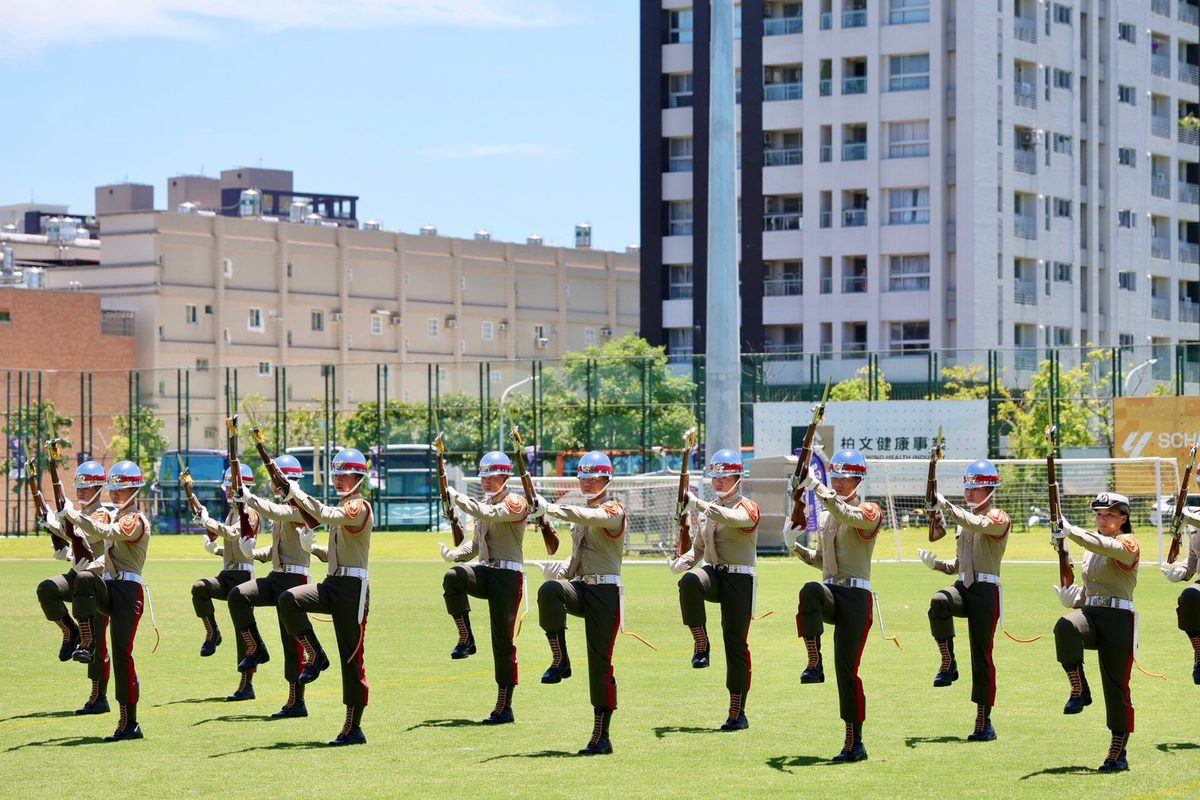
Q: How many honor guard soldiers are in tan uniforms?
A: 12